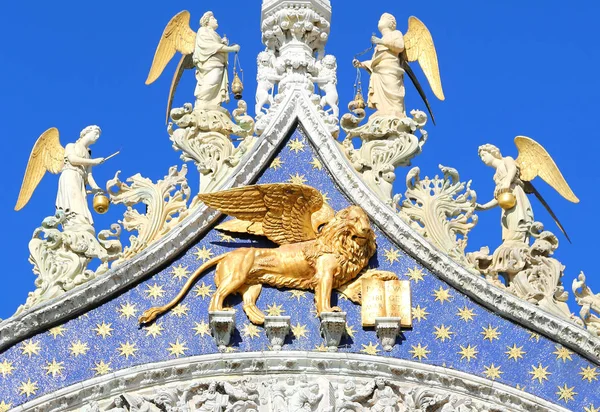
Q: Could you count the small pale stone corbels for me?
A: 4